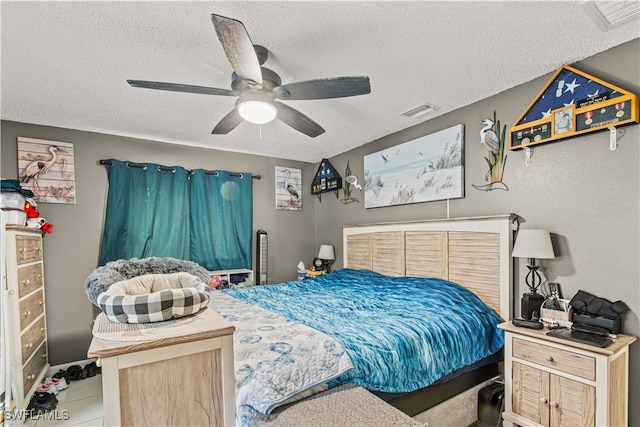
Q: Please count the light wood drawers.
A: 6